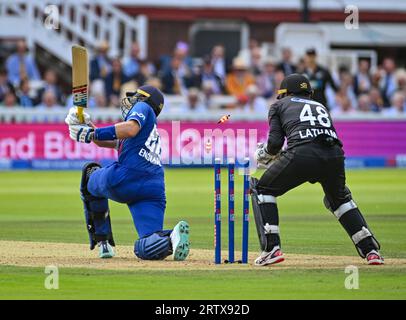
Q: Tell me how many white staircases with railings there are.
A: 1